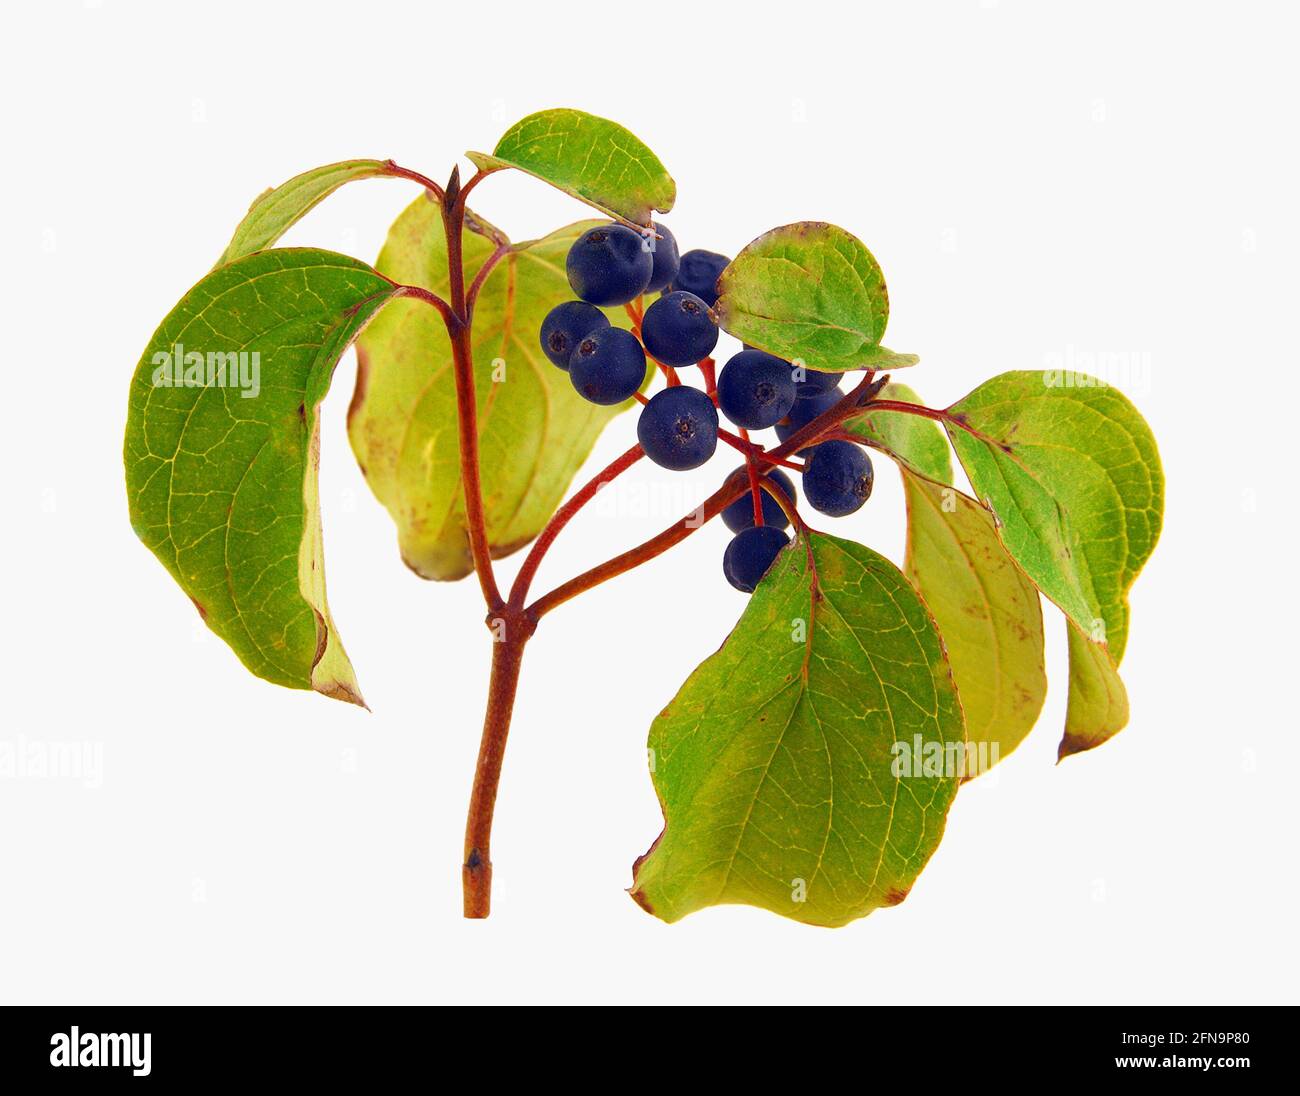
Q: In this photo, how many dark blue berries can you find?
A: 13